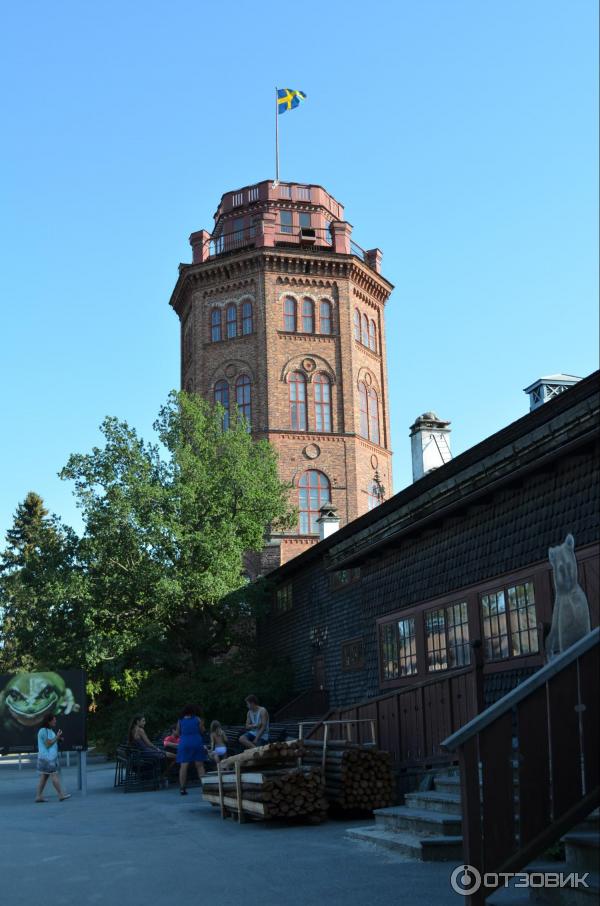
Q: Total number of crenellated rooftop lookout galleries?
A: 1